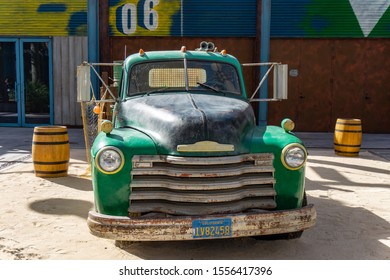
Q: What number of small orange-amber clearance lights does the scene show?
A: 3